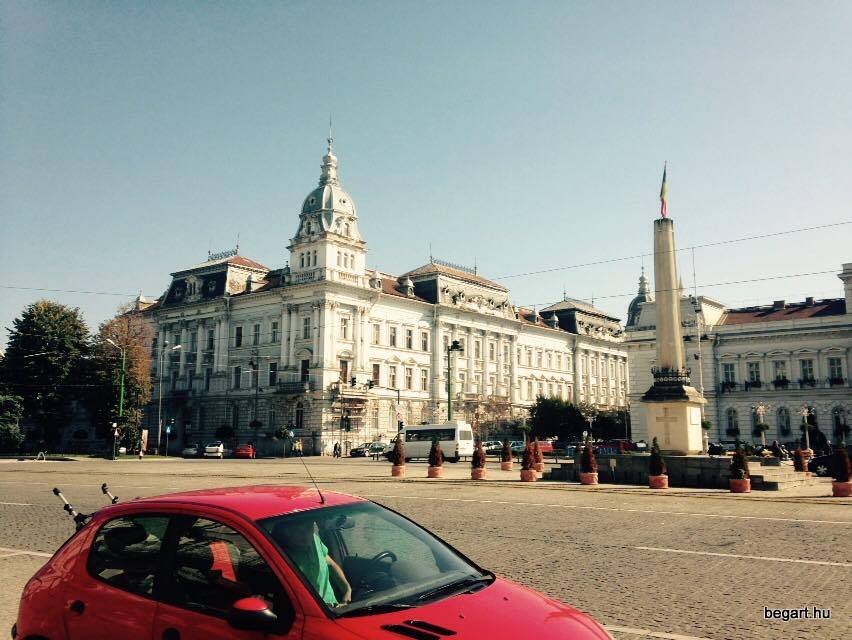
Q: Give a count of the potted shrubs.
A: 11